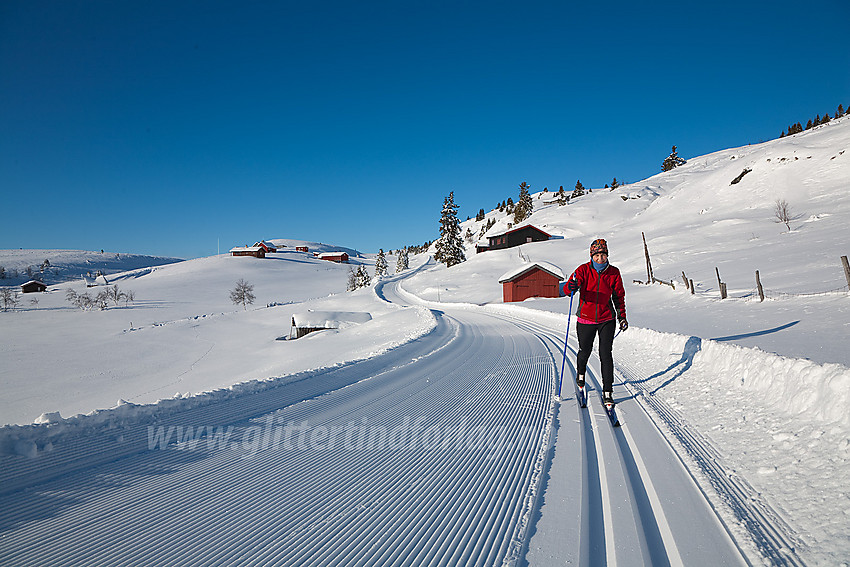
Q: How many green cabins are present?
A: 0